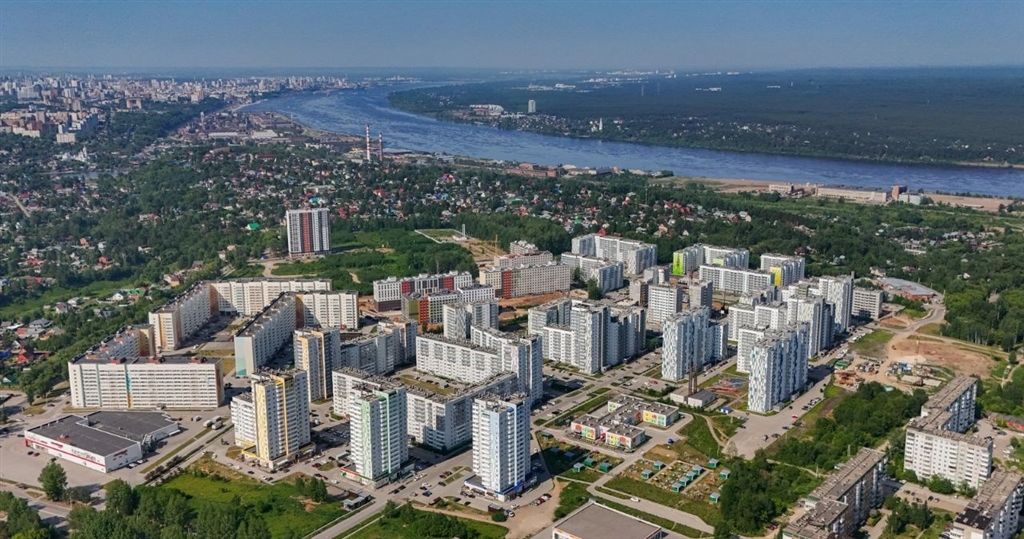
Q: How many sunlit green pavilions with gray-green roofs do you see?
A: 12